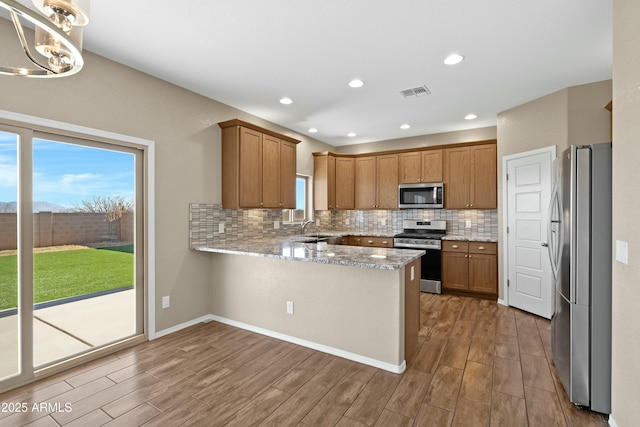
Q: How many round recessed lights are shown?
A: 7